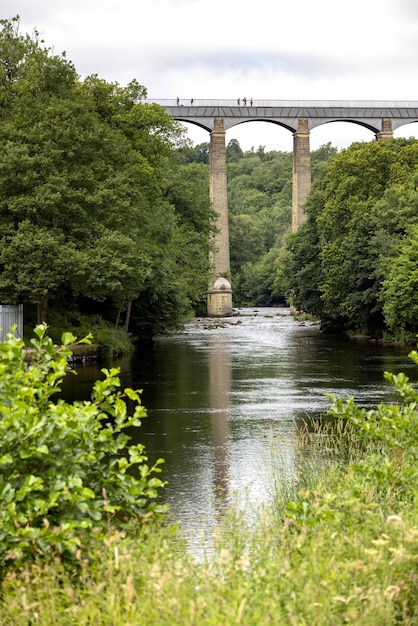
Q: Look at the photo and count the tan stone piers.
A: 3